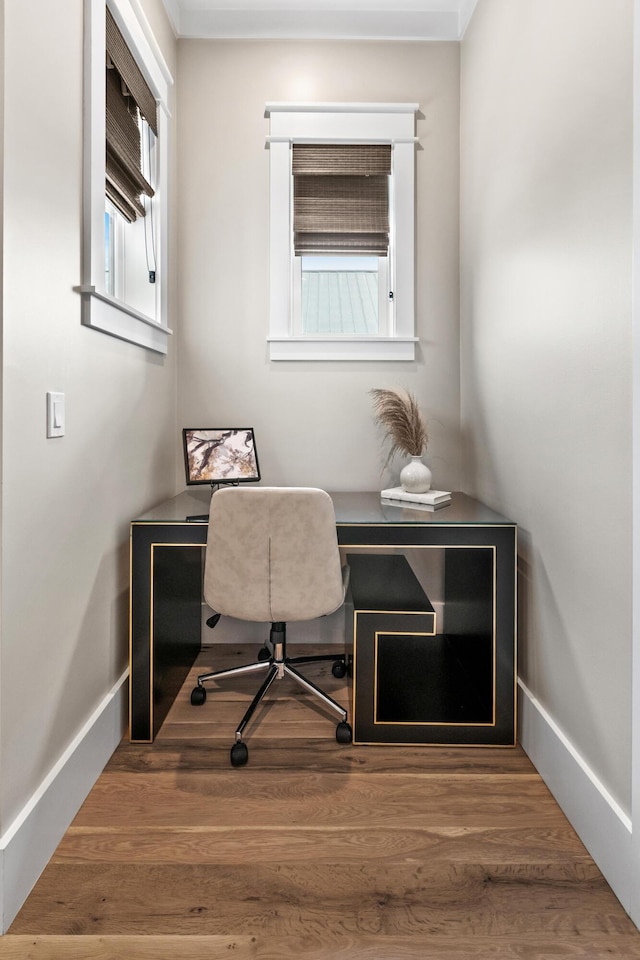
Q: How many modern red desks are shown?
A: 0